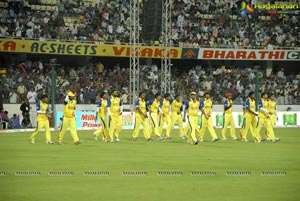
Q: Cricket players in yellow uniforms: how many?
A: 14